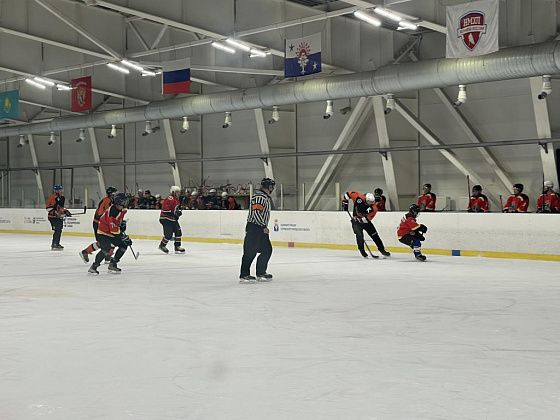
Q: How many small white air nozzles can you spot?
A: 12